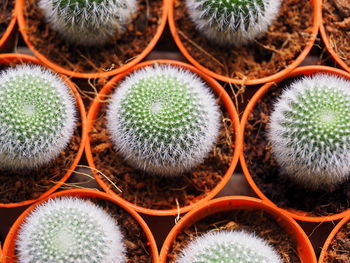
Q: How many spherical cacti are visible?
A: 7